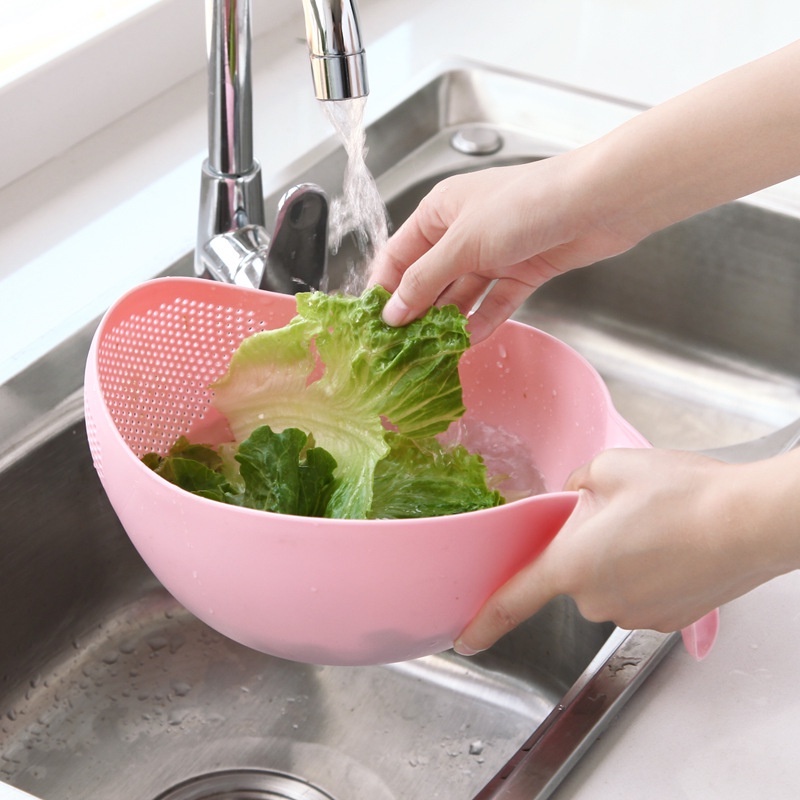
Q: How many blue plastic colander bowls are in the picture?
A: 0